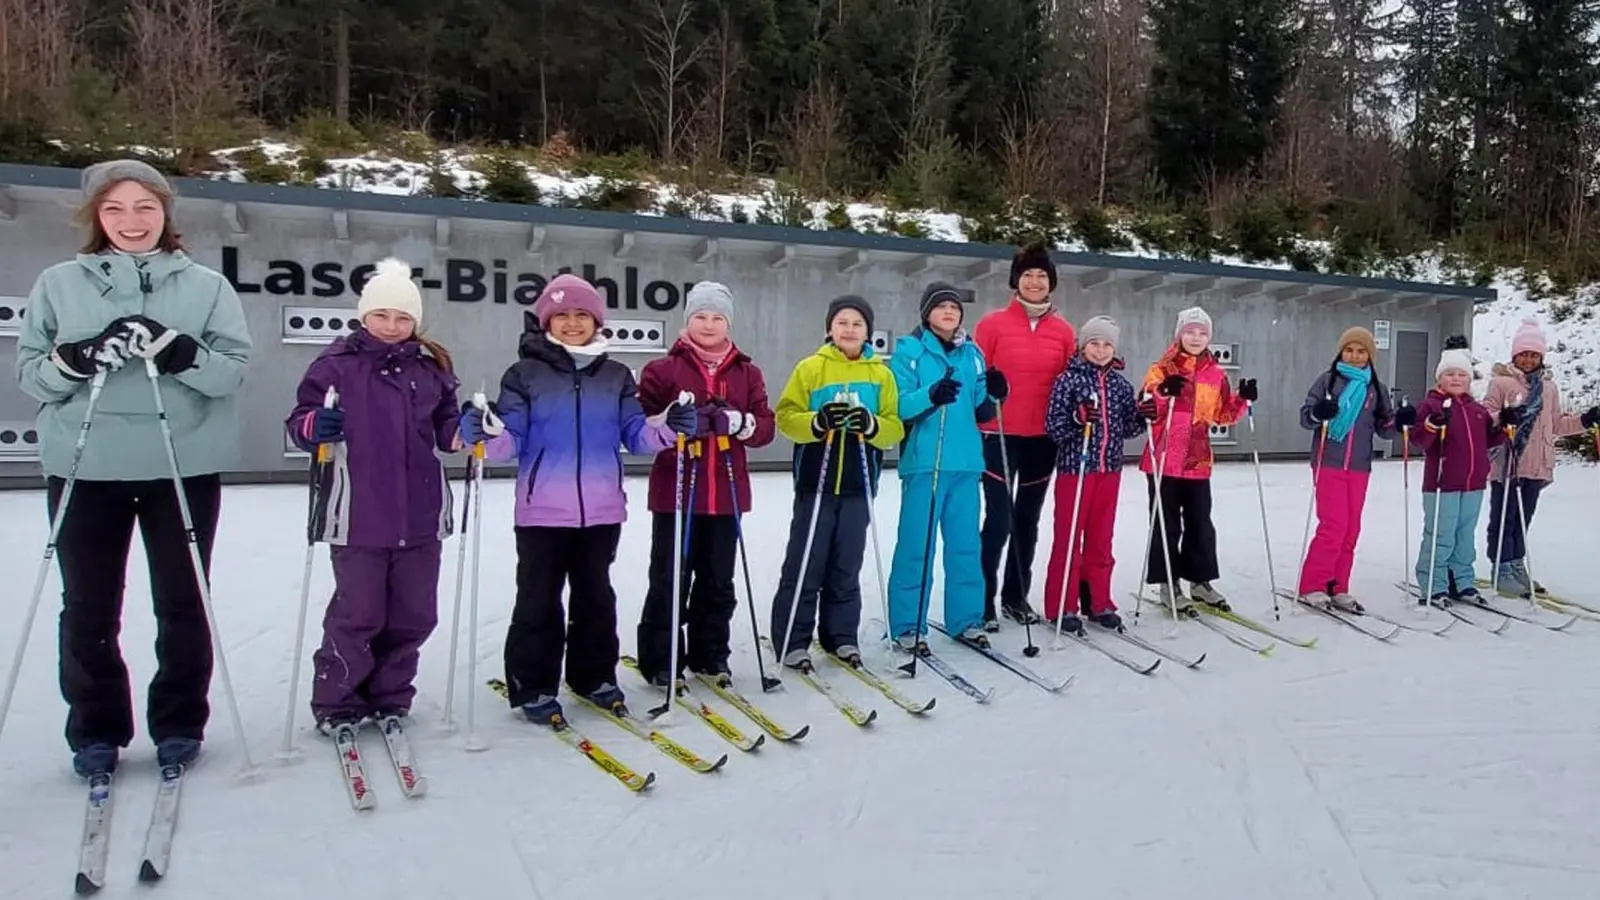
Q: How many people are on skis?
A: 11